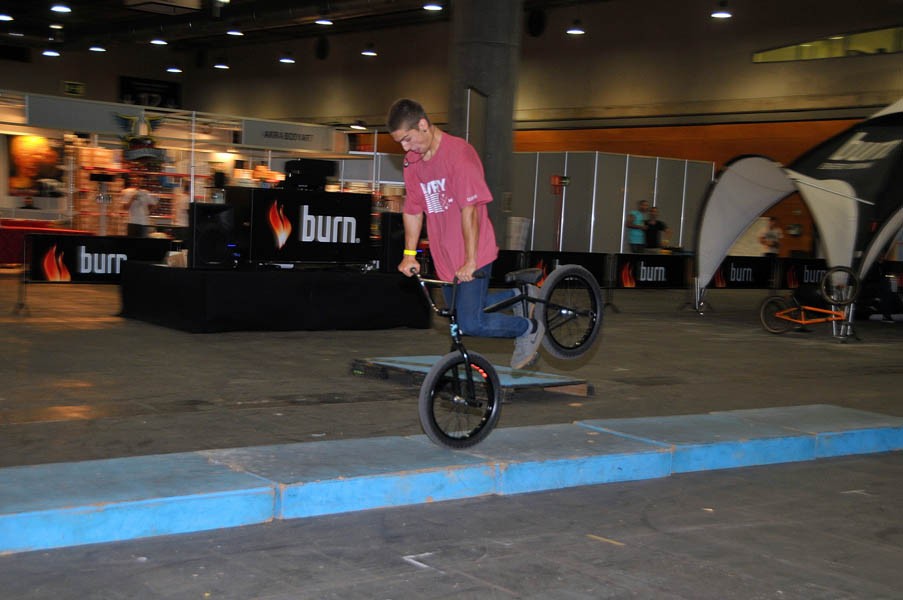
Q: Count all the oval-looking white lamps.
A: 14